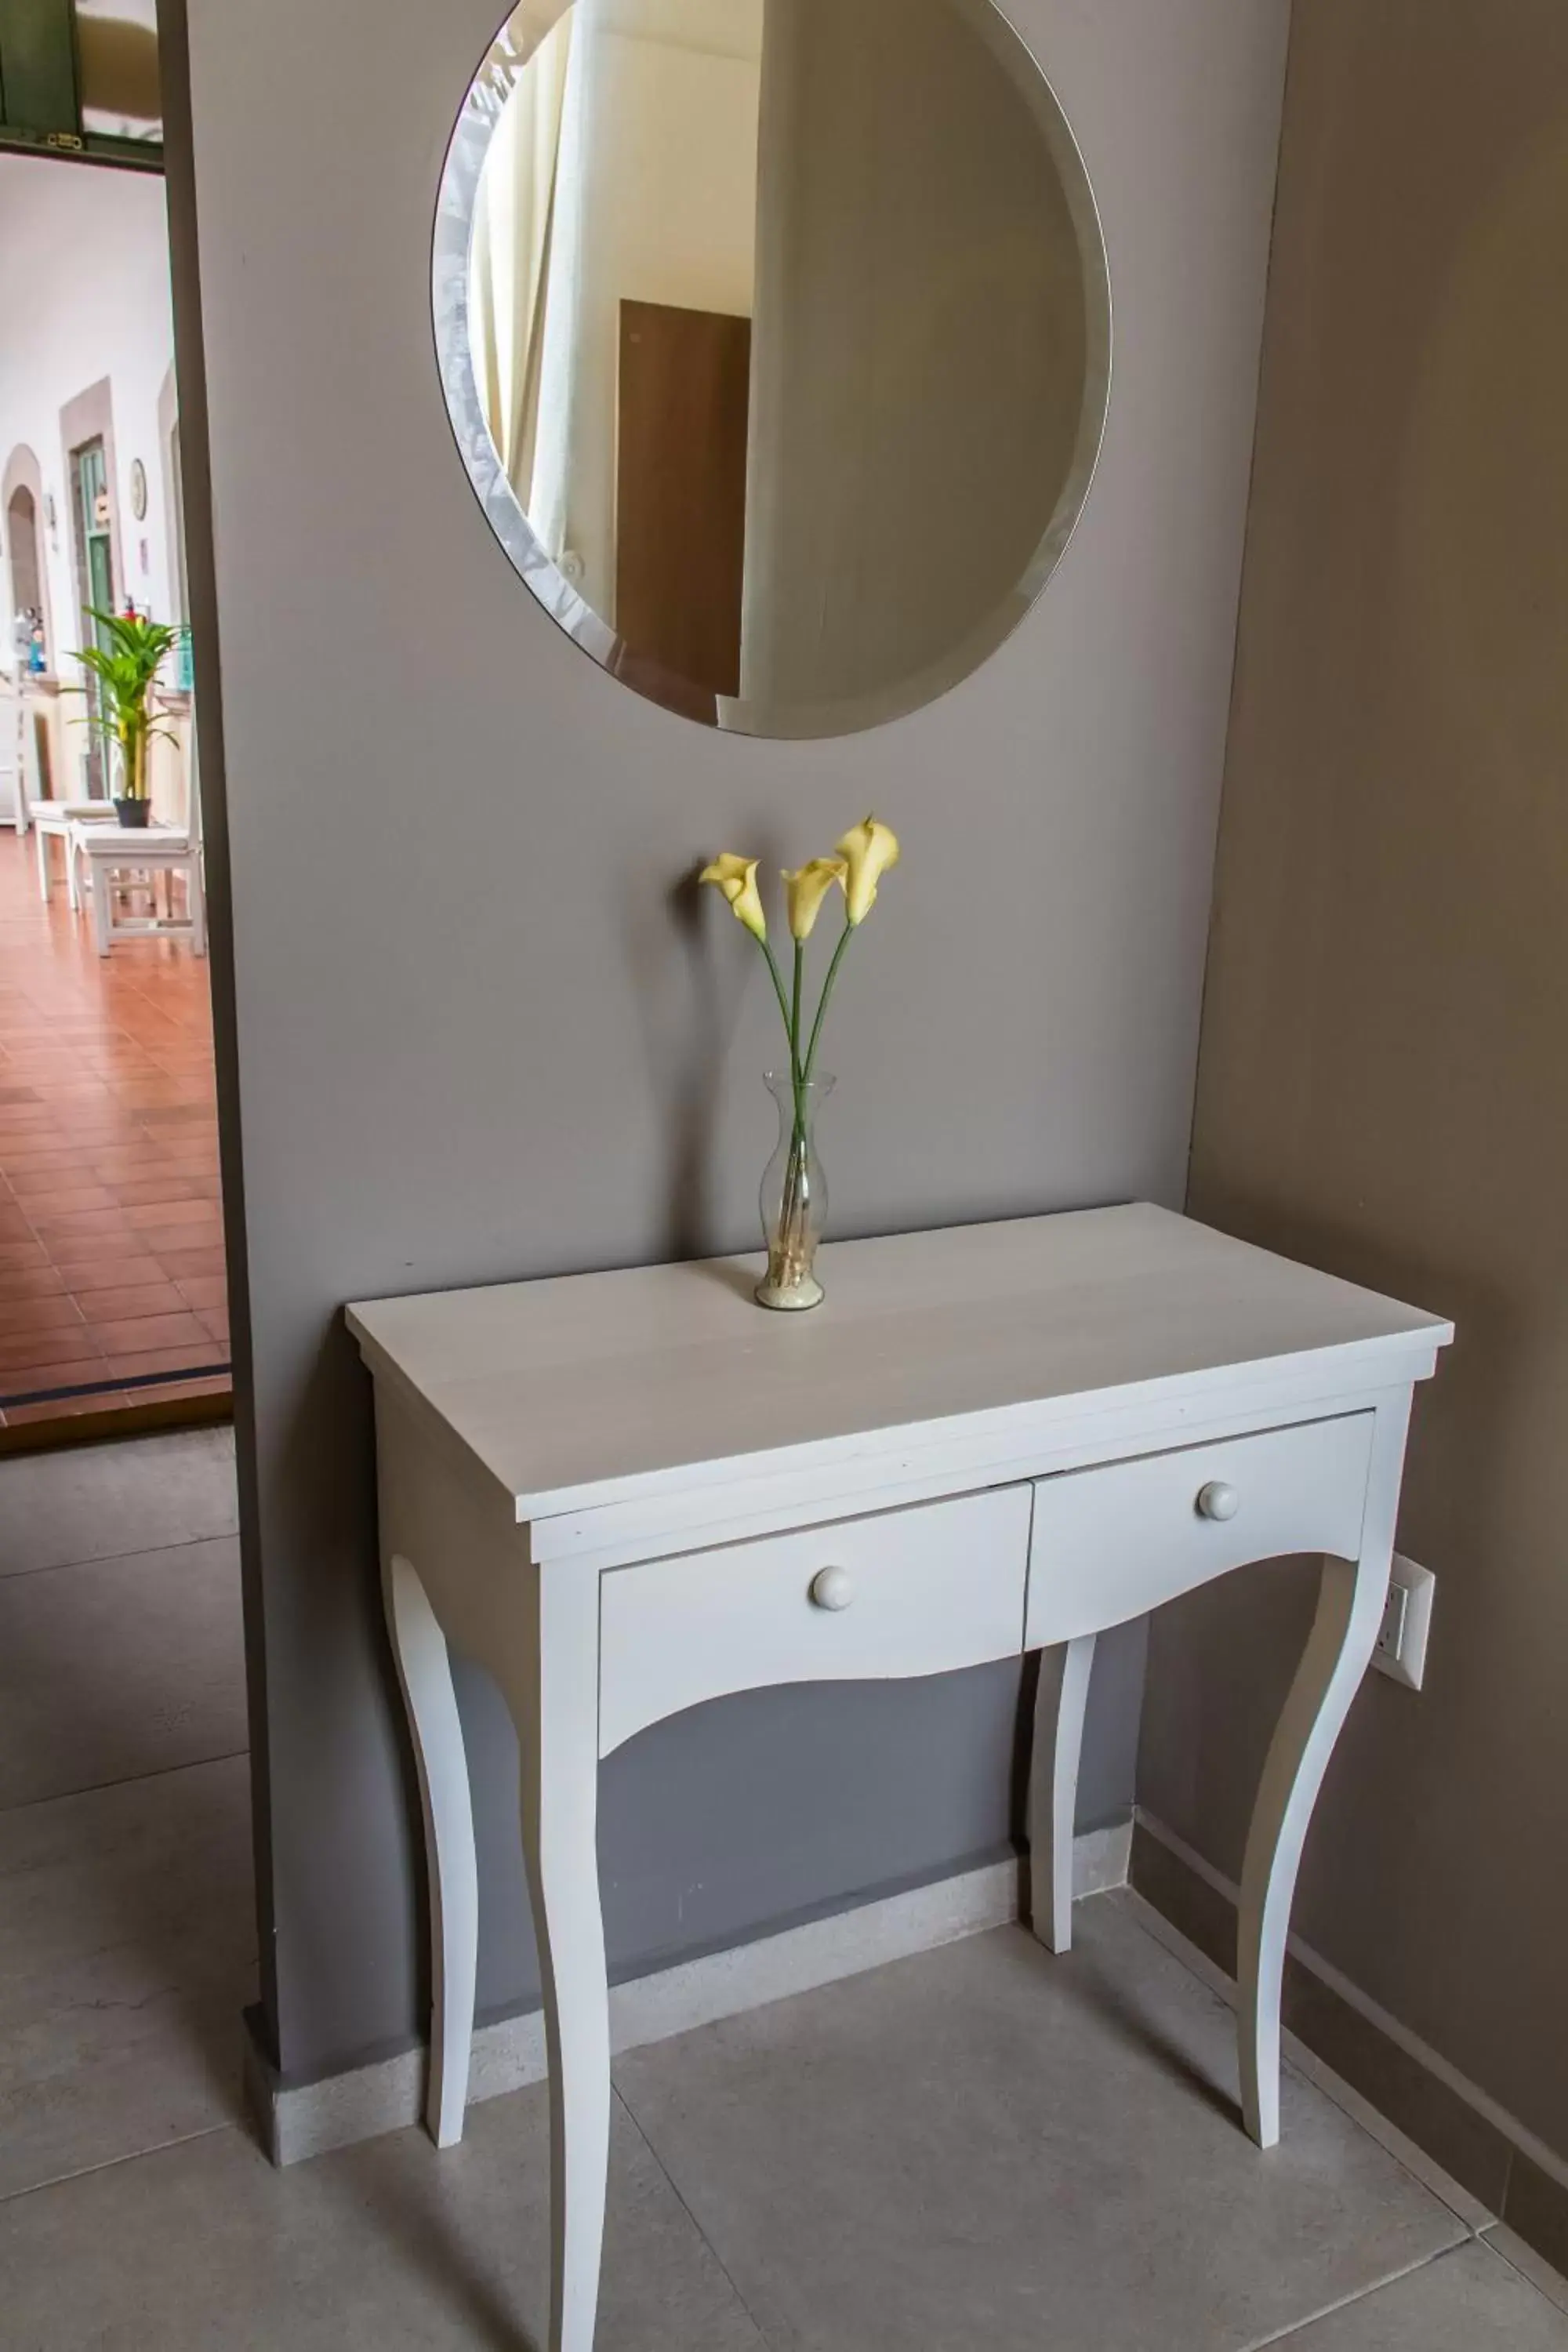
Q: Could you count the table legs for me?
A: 4